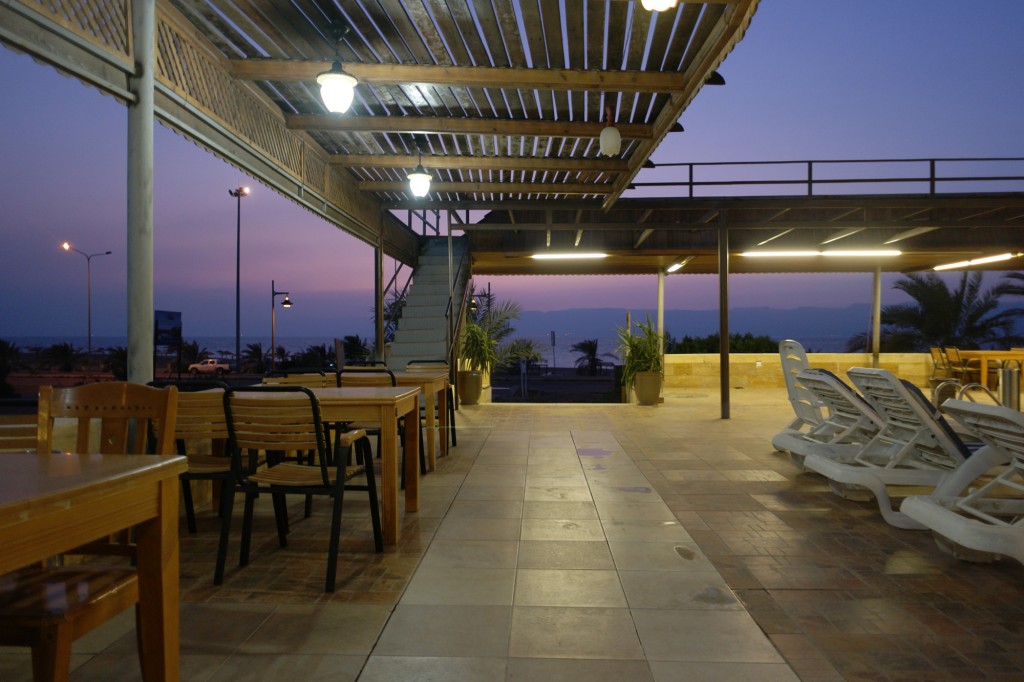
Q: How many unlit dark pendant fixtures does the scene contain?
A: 1